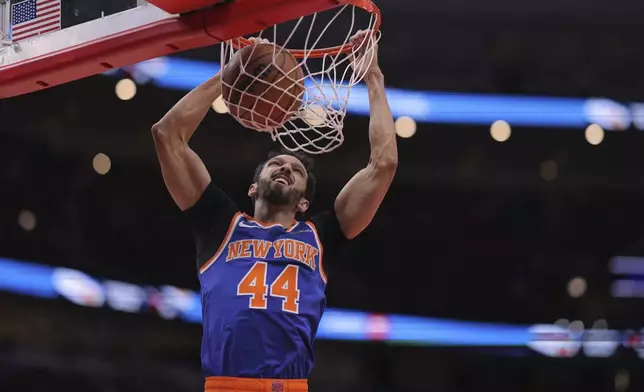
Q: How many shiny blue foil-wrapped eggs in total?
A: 0